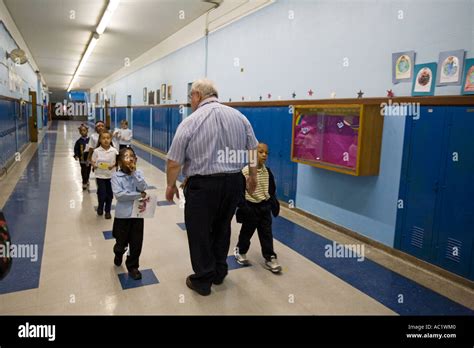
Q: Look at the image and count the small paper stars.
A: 11